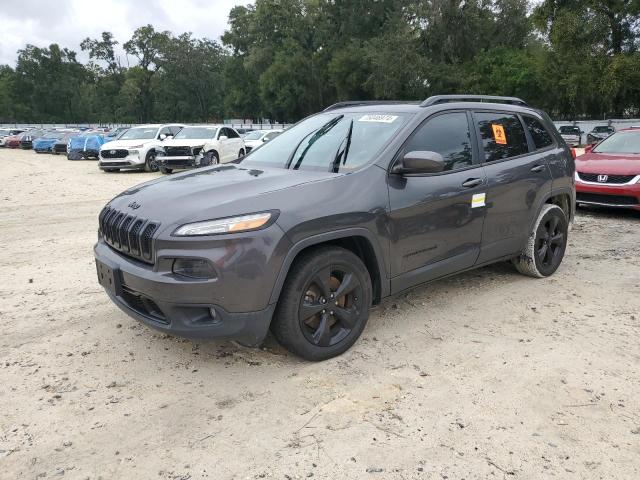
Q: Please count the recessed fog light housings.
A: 1